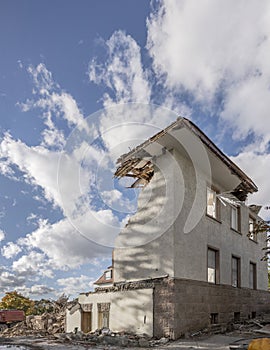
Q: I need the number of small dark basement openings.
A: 3